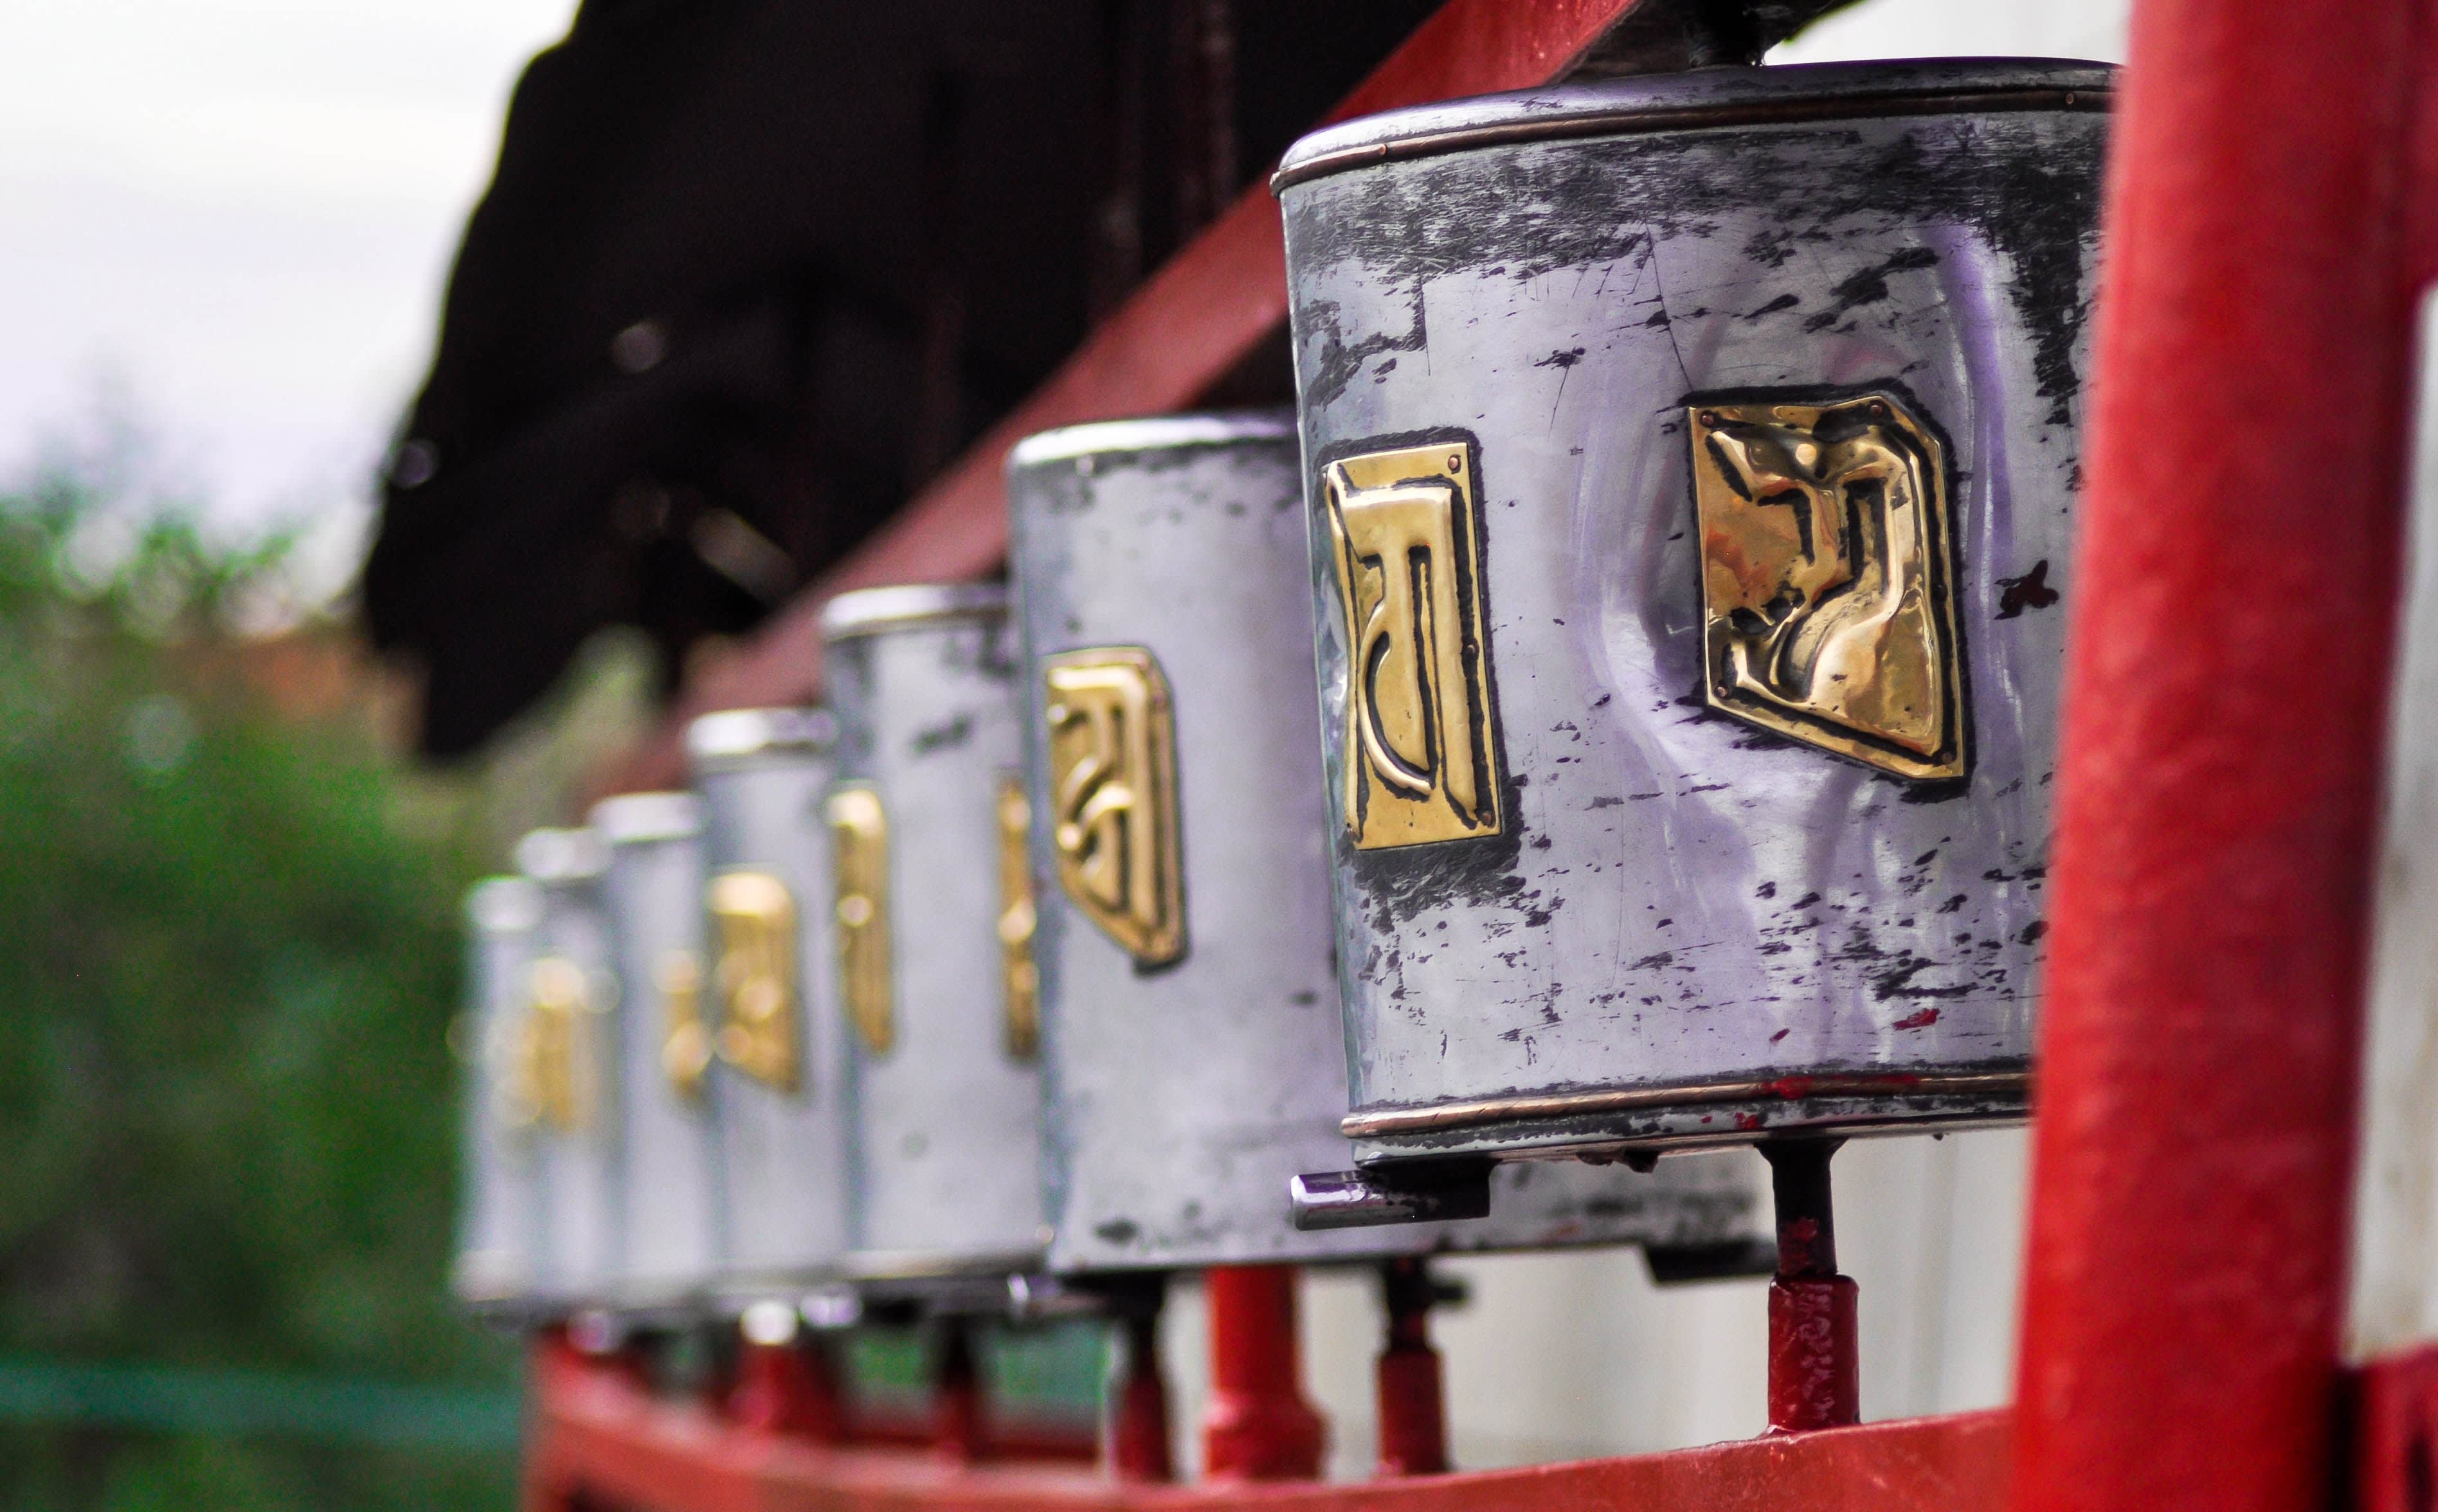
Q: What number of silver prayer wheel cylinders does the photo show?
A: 7